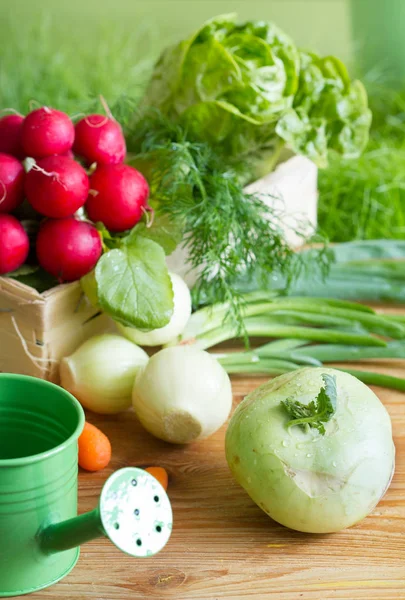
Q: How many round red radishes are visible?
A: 8